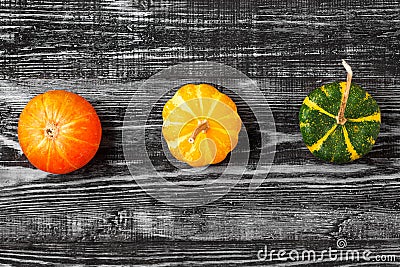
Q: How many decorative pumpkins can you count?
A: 3